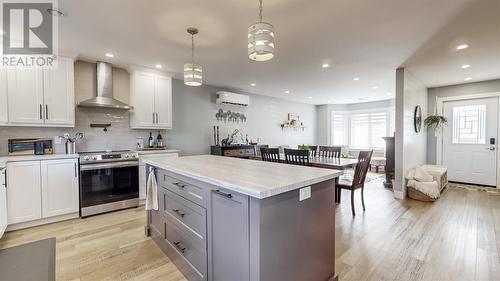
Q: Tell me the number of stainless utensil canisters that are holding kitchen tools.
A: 1